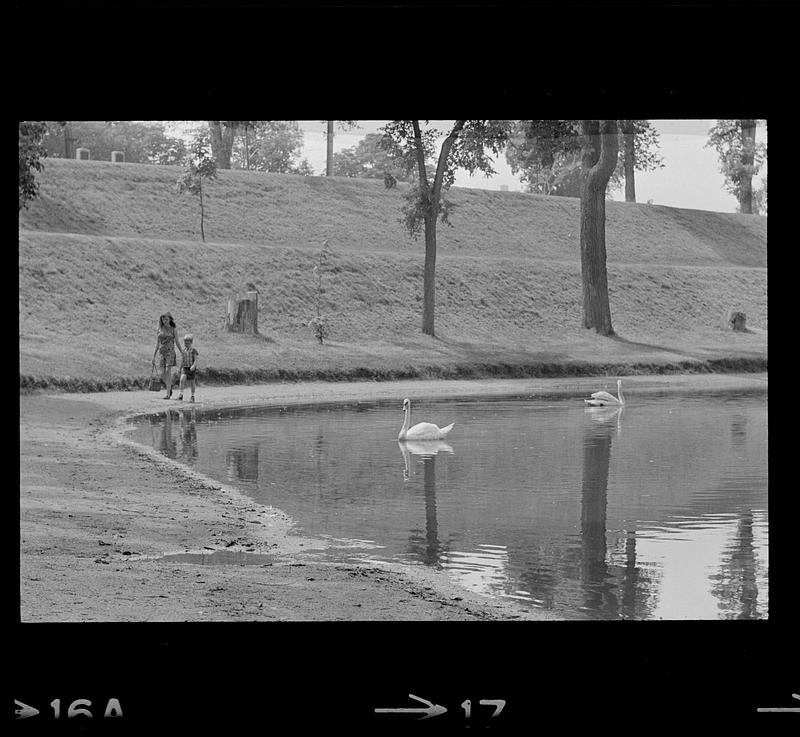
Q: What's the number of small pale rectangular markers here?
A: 2